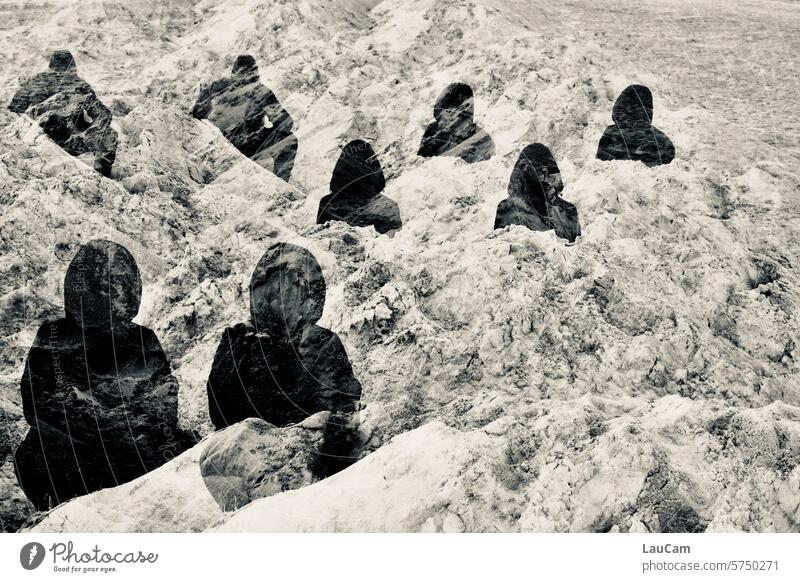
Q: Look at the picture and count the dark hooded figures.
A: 8